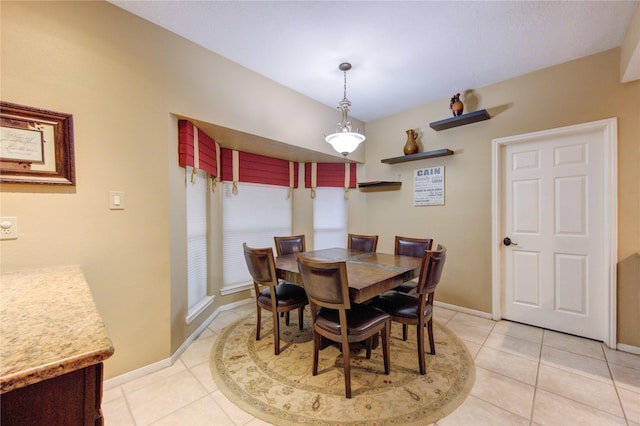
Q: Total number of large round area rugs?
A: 1